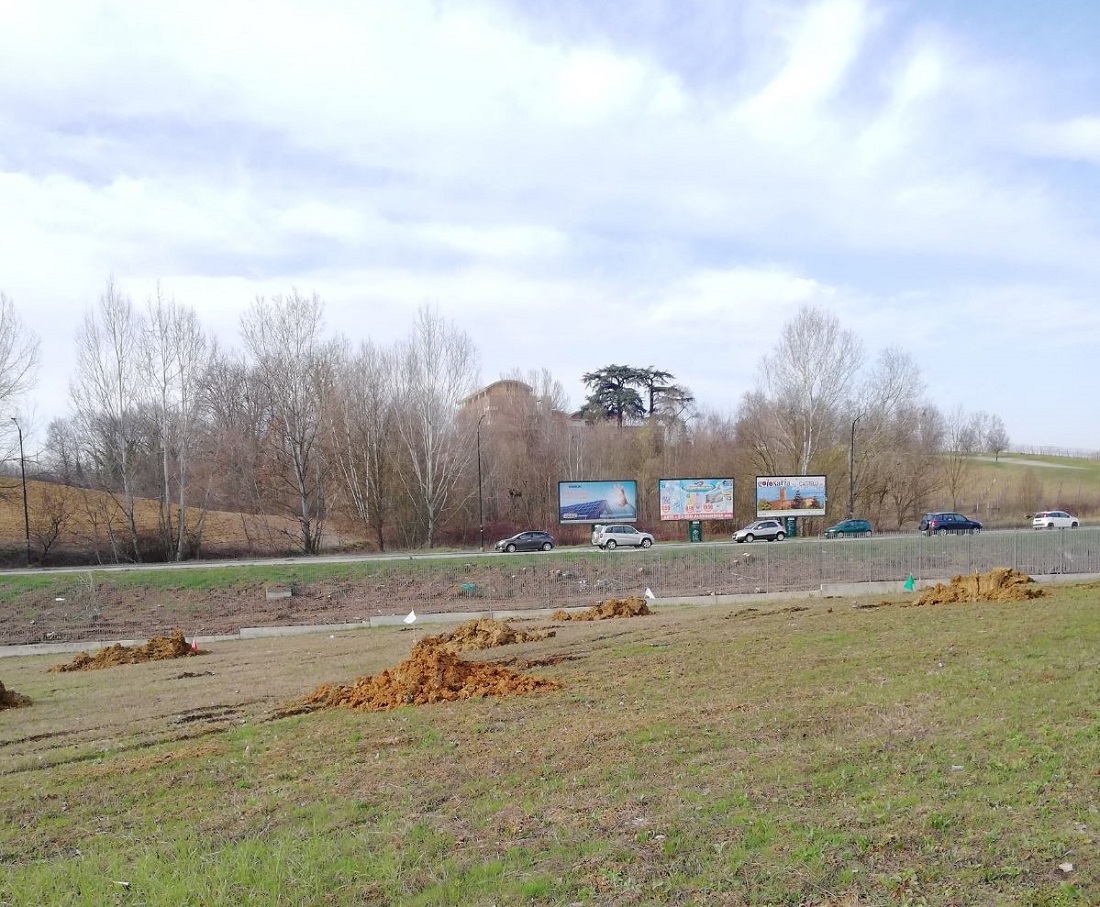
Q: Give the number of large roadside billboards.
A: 3